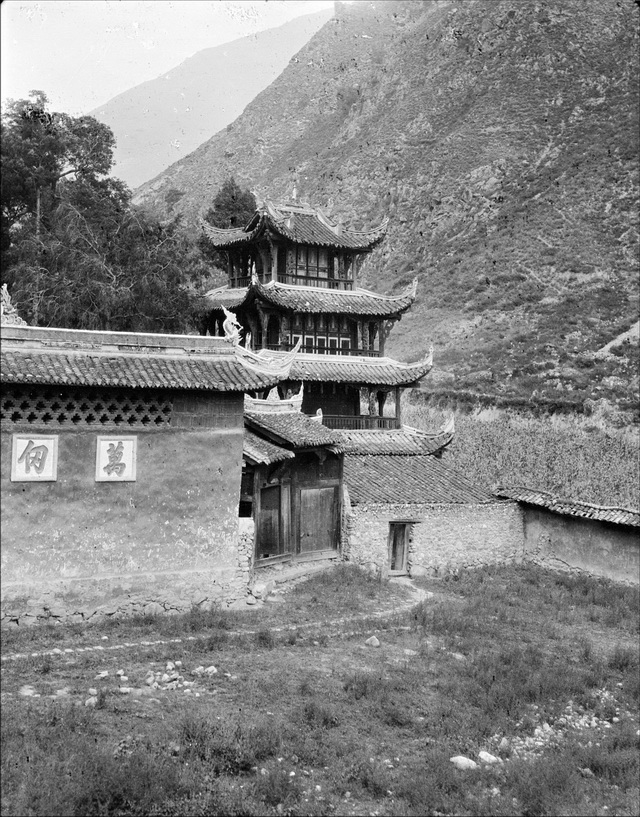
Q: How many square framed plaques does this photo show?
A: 2